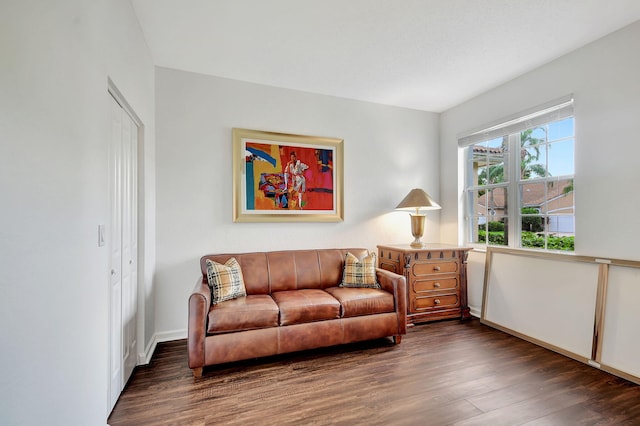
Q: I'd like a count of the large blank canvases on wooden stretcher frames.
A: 2